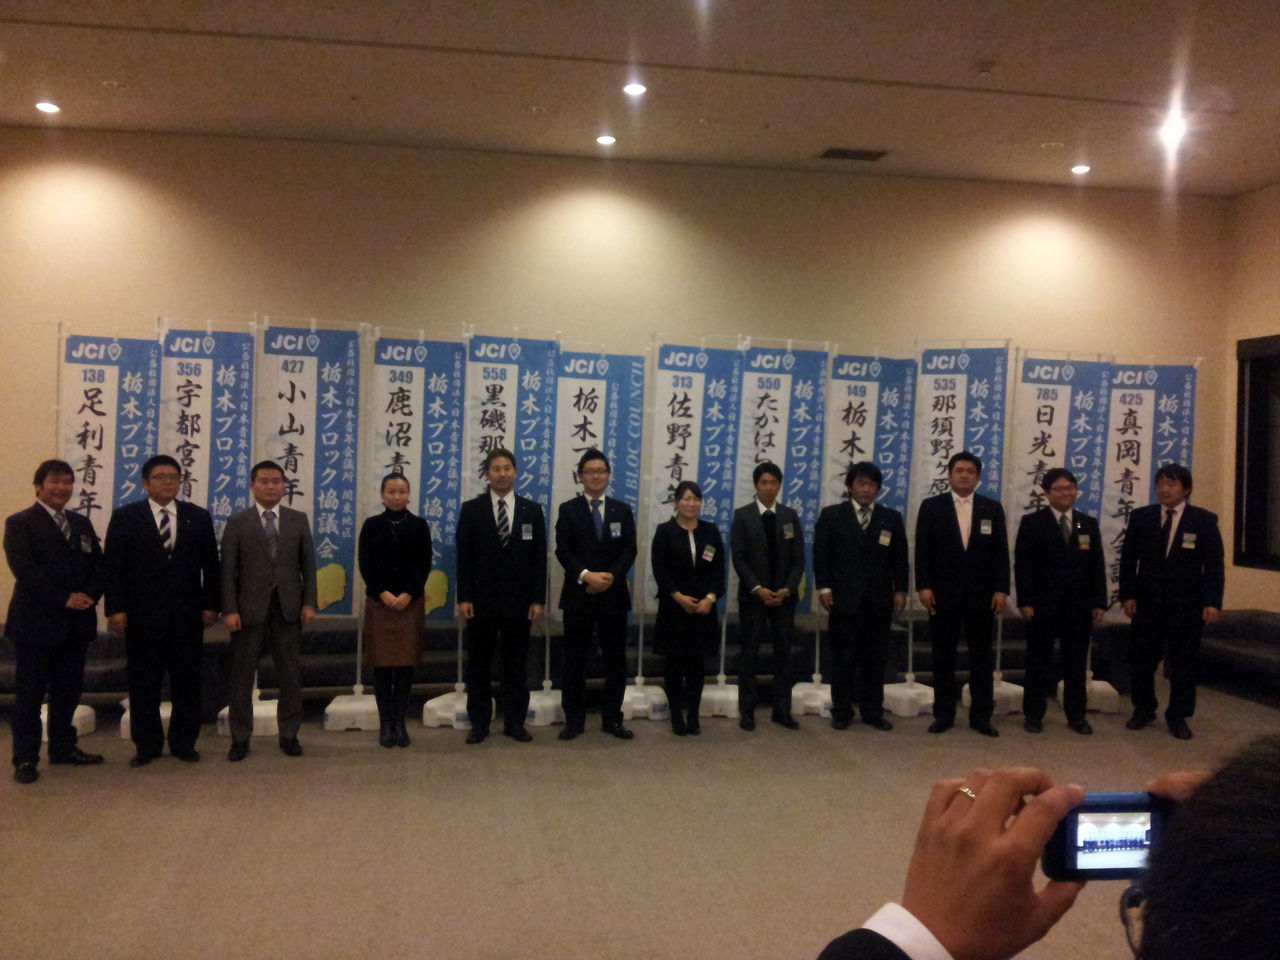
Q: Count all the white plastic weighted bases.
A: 12